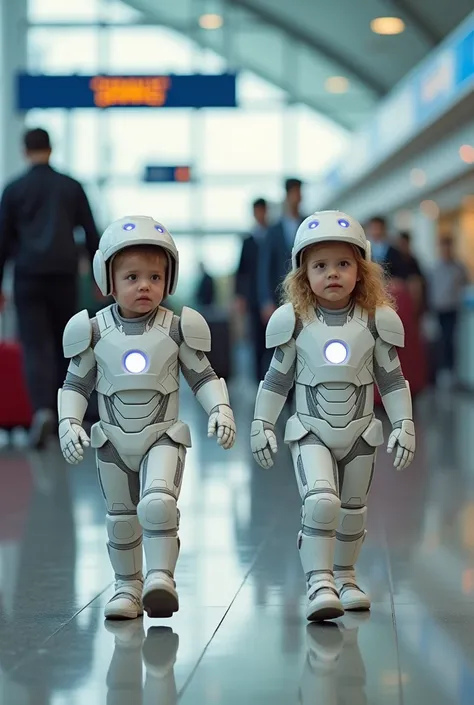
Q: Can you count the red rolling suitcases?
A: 2